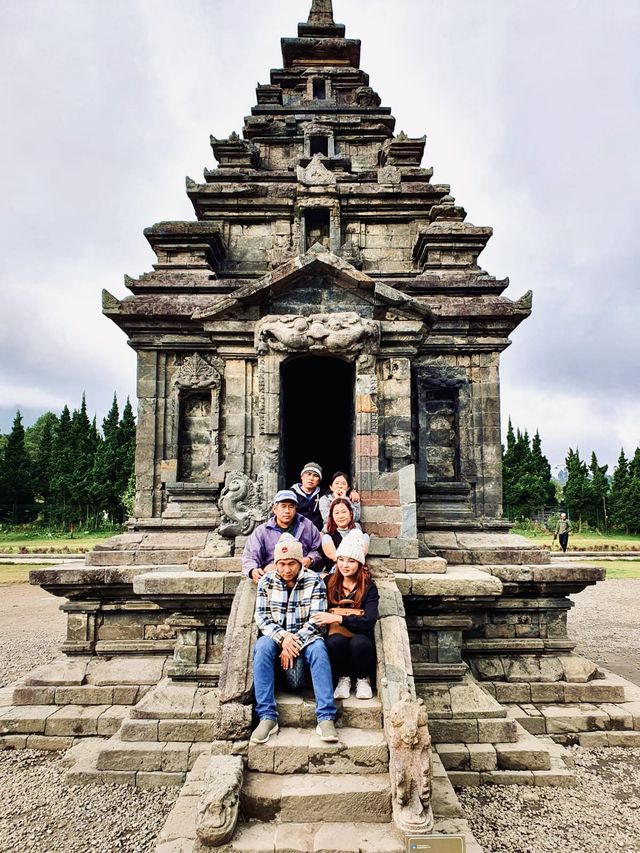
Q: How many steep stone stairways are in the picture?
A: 1